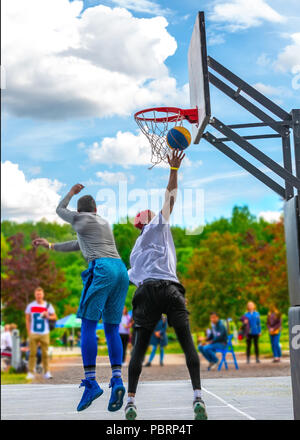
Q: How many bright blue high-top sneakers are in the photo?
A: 2